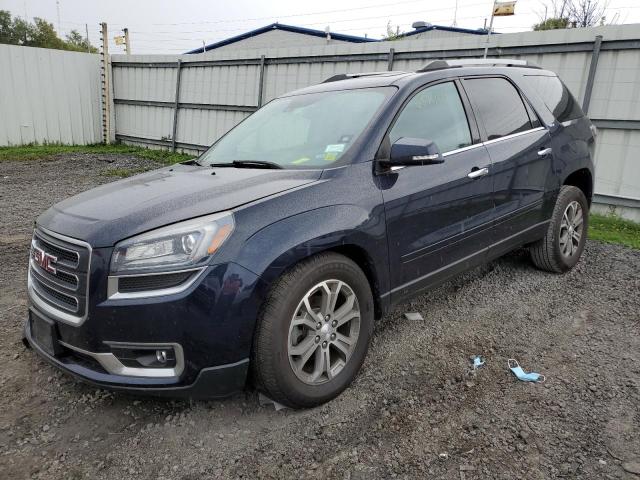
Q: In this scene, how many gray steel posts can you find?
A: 4